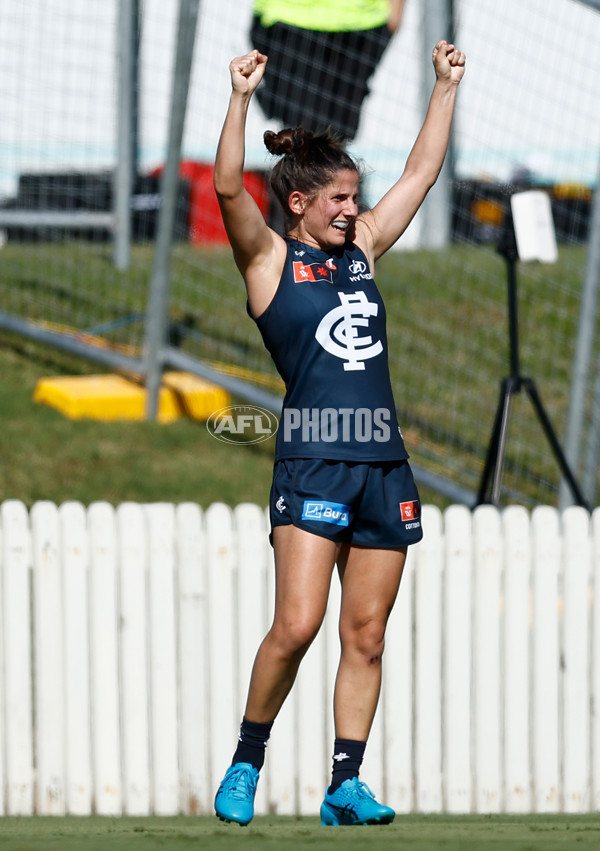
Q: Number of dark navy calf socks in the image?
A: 2